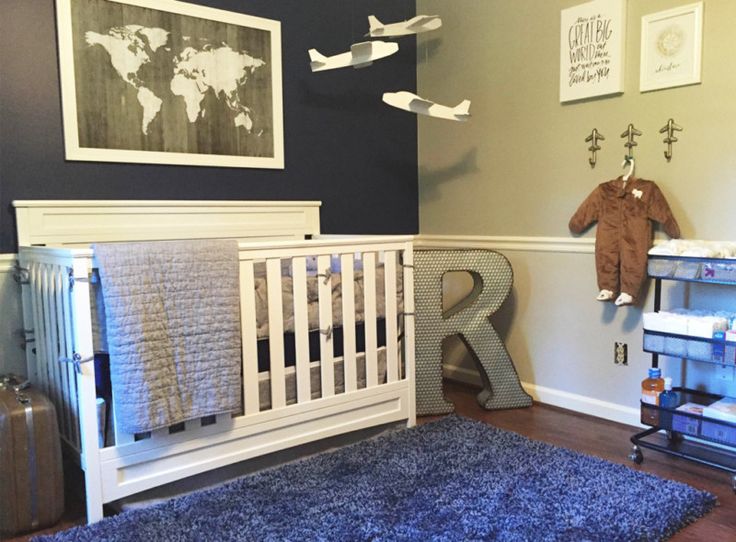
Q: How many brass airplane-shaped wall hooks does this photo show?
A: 3